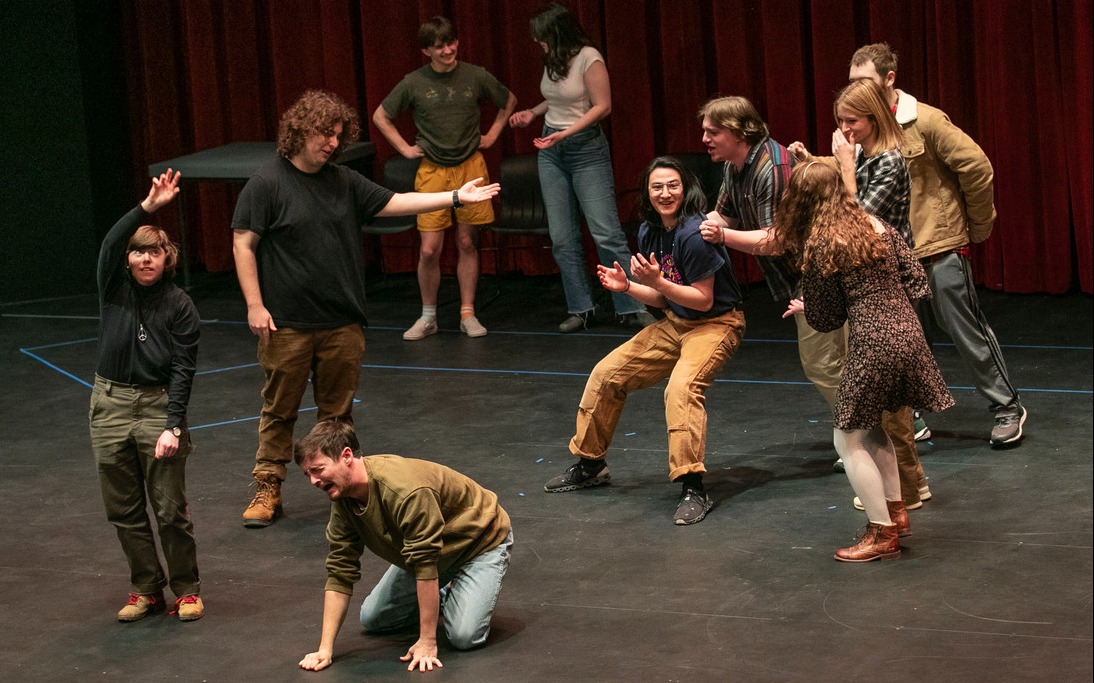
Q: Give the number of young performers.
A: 10